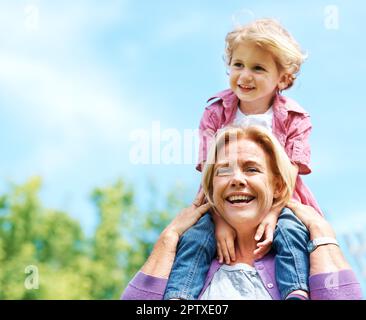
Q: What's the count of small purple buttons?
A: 2